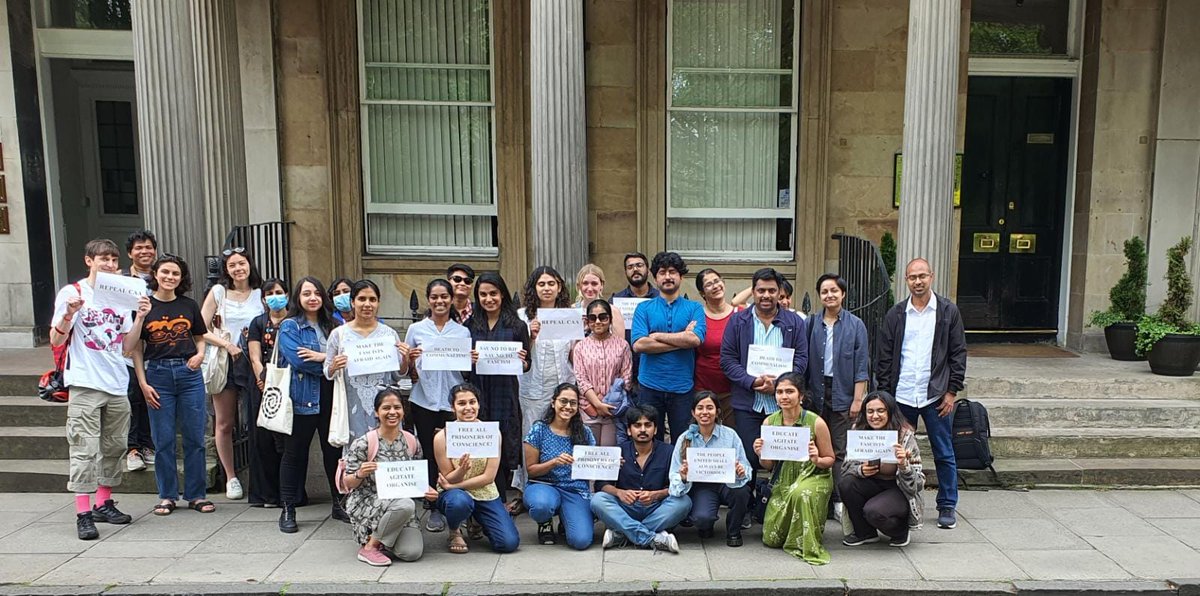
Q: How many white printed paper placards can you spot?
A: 13